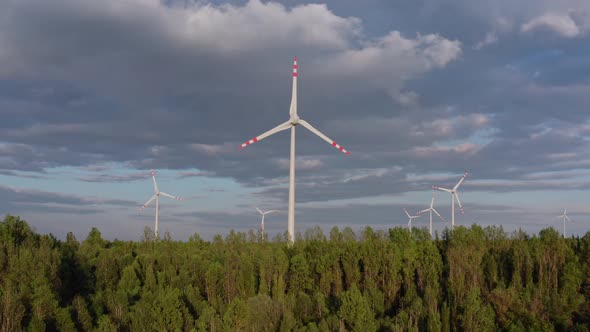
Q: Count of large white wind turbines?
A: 7